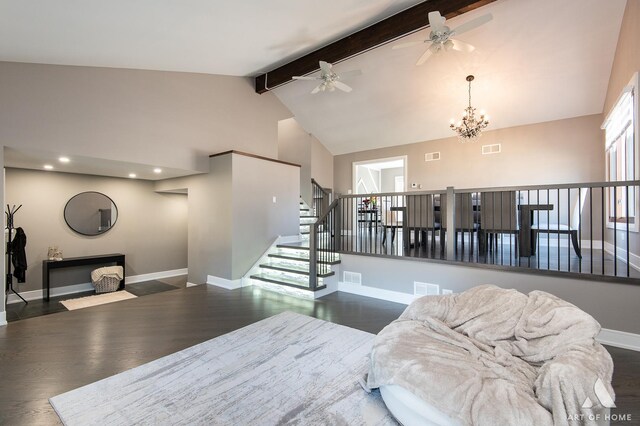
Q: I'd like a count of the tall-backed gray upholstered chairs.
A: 3